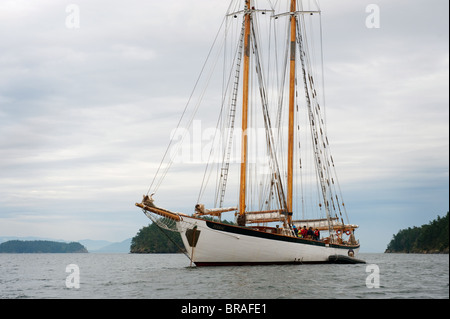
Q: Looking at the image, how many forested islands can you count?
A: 3